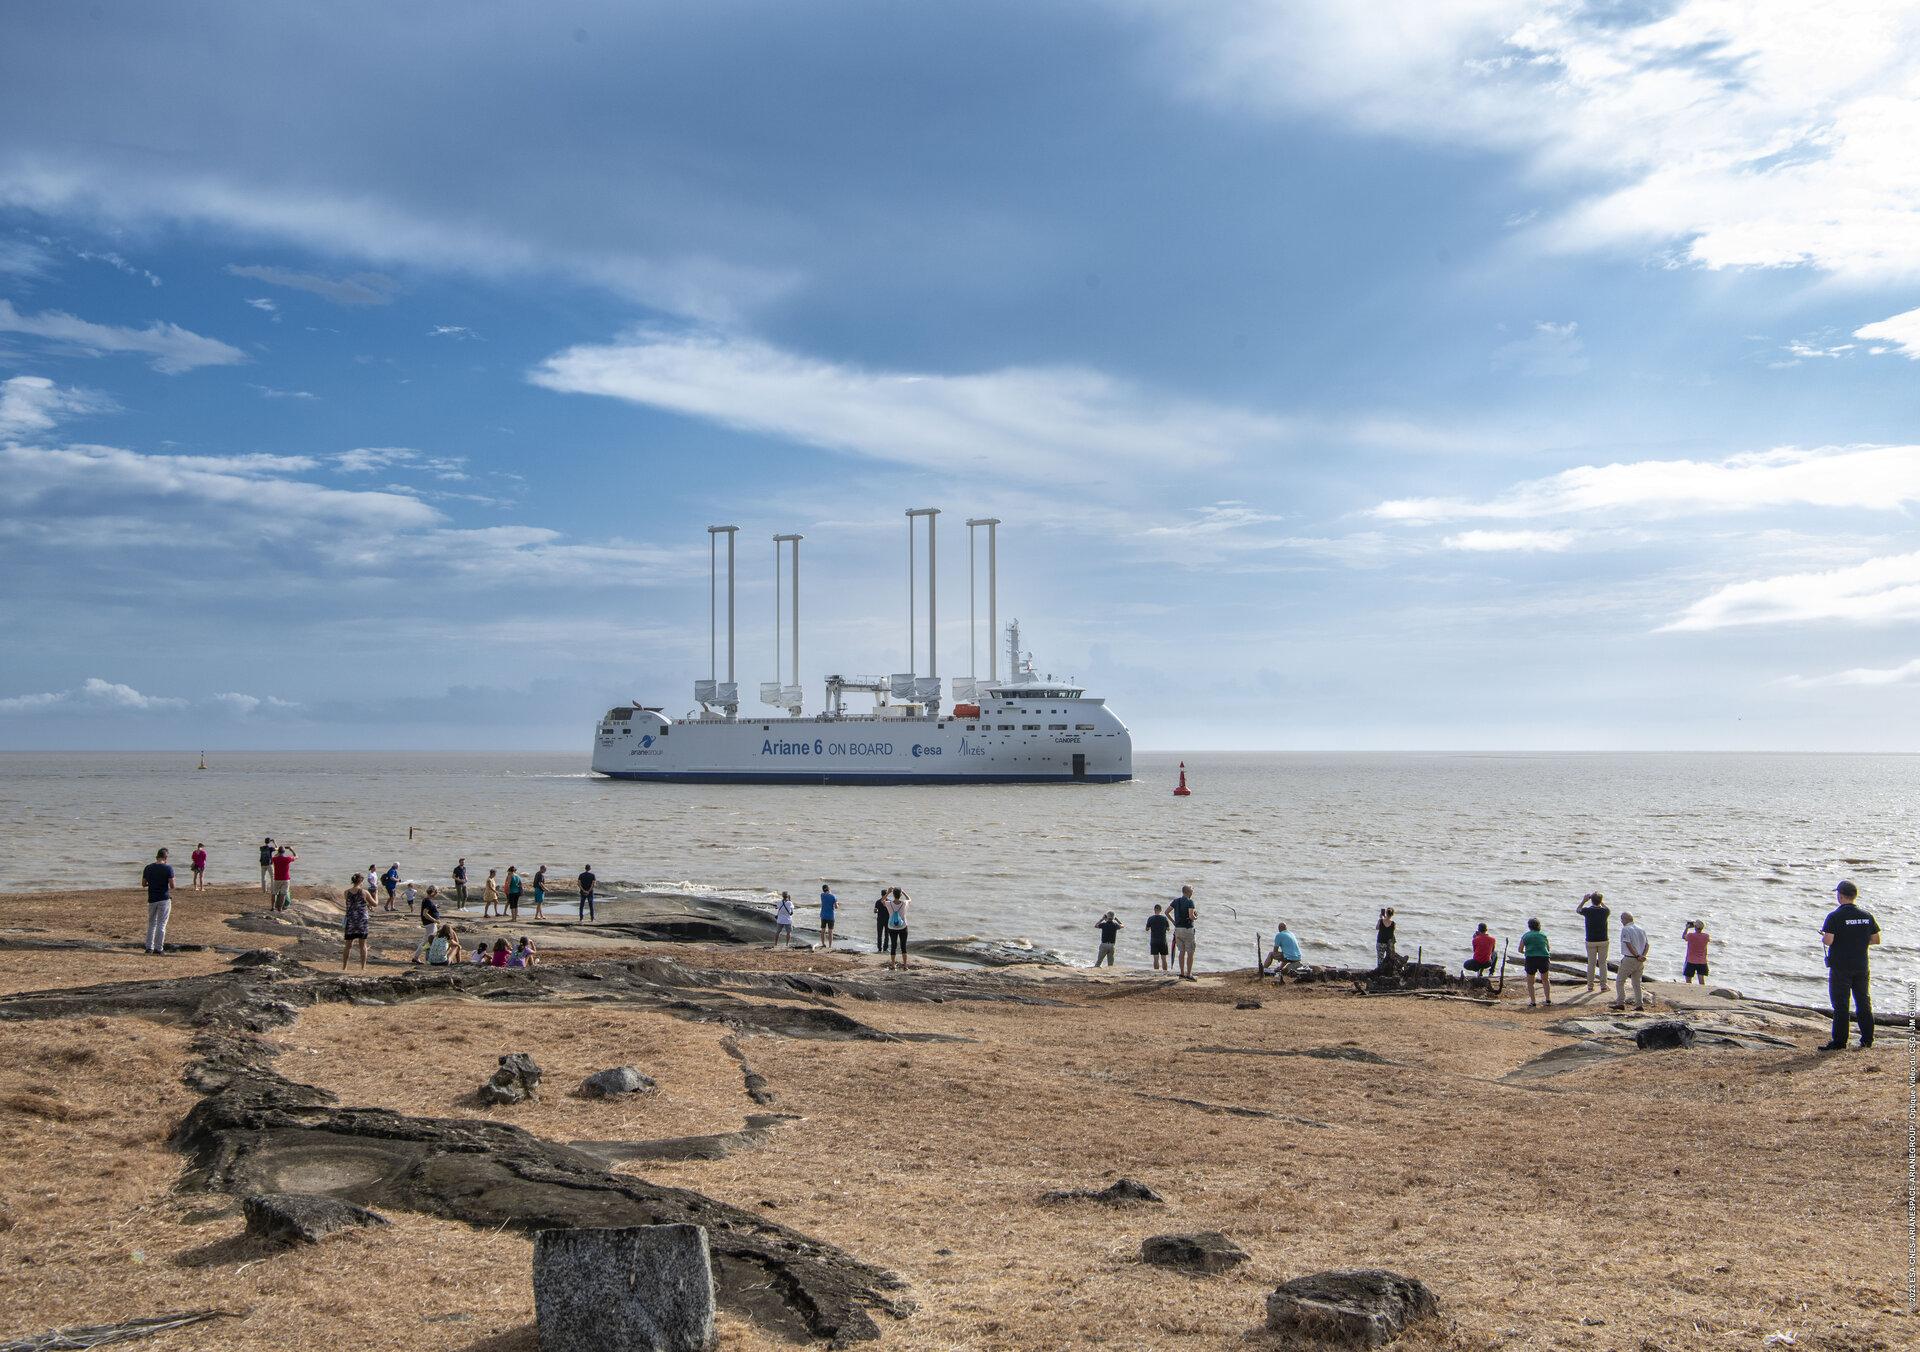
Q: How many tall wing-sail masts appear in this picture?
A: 4